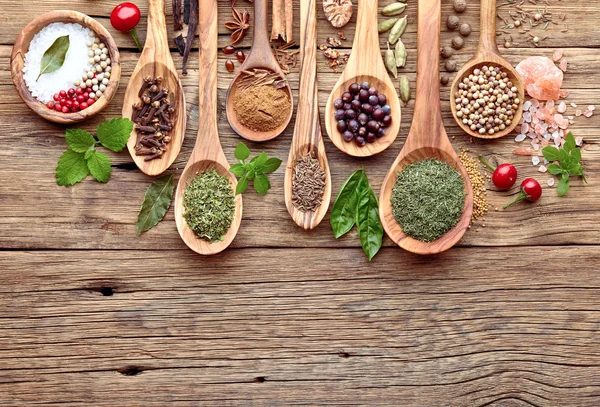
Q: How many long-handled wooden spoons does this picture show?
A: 7